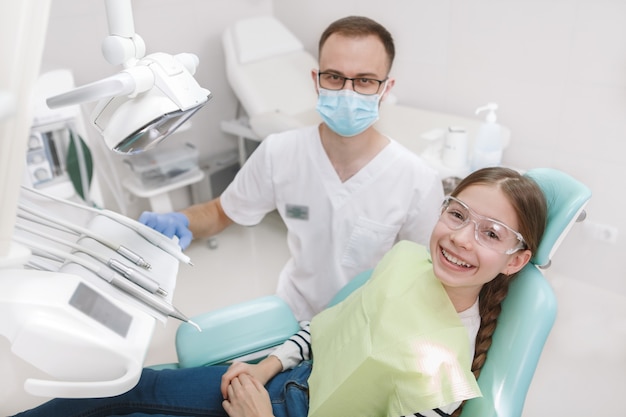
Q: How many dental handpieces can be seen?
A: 4